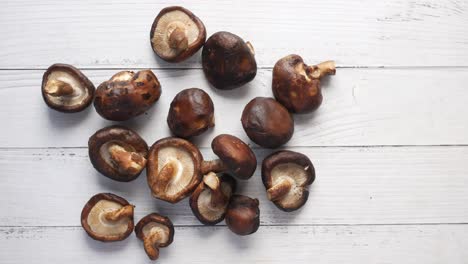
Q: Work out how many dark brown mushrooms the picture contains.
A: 15